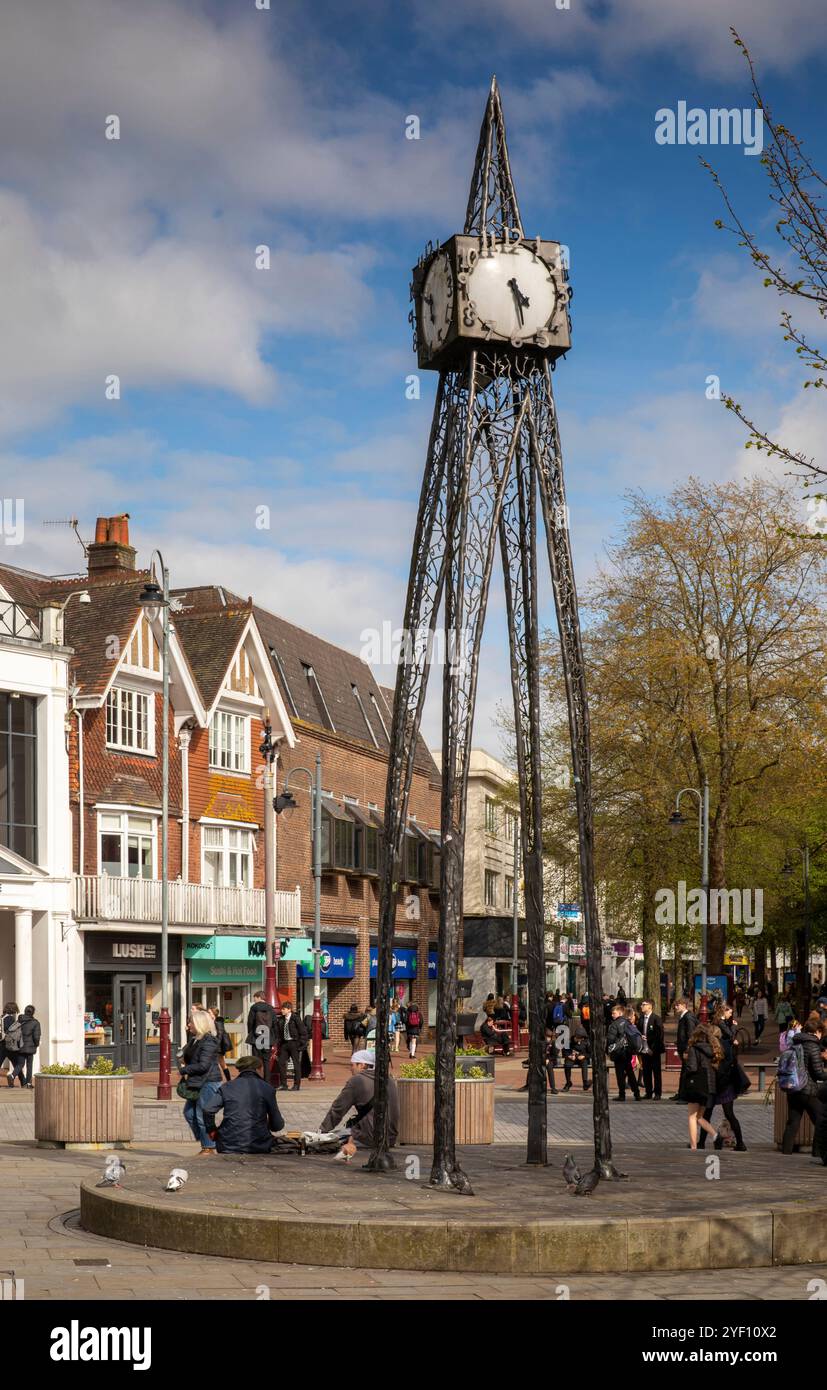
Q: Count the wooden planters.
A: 3